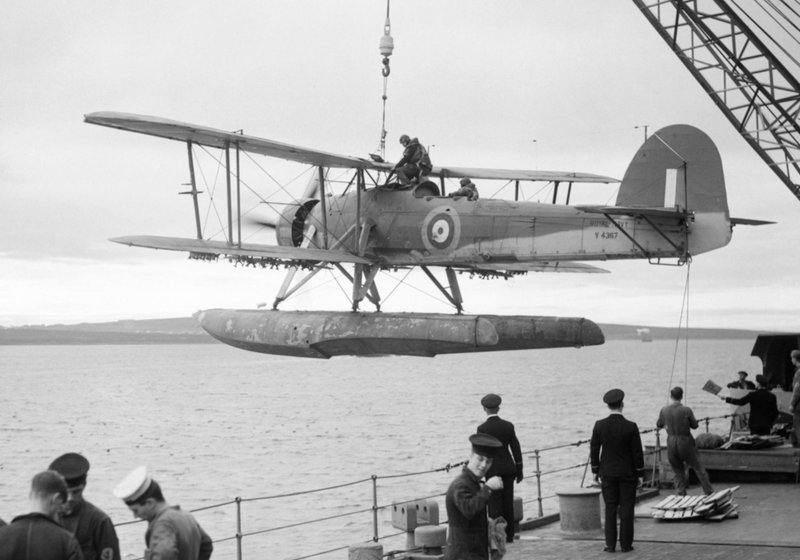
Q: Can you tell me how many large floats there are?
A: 2